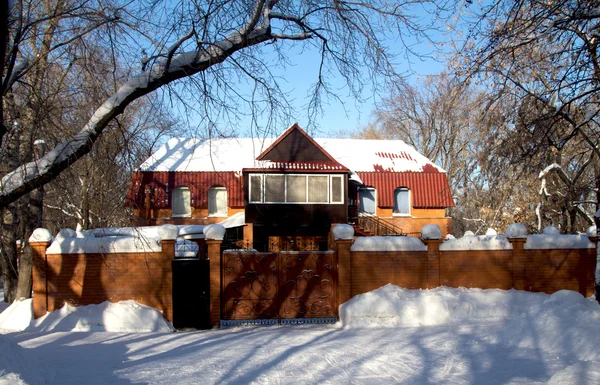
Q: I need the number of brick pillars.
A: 7